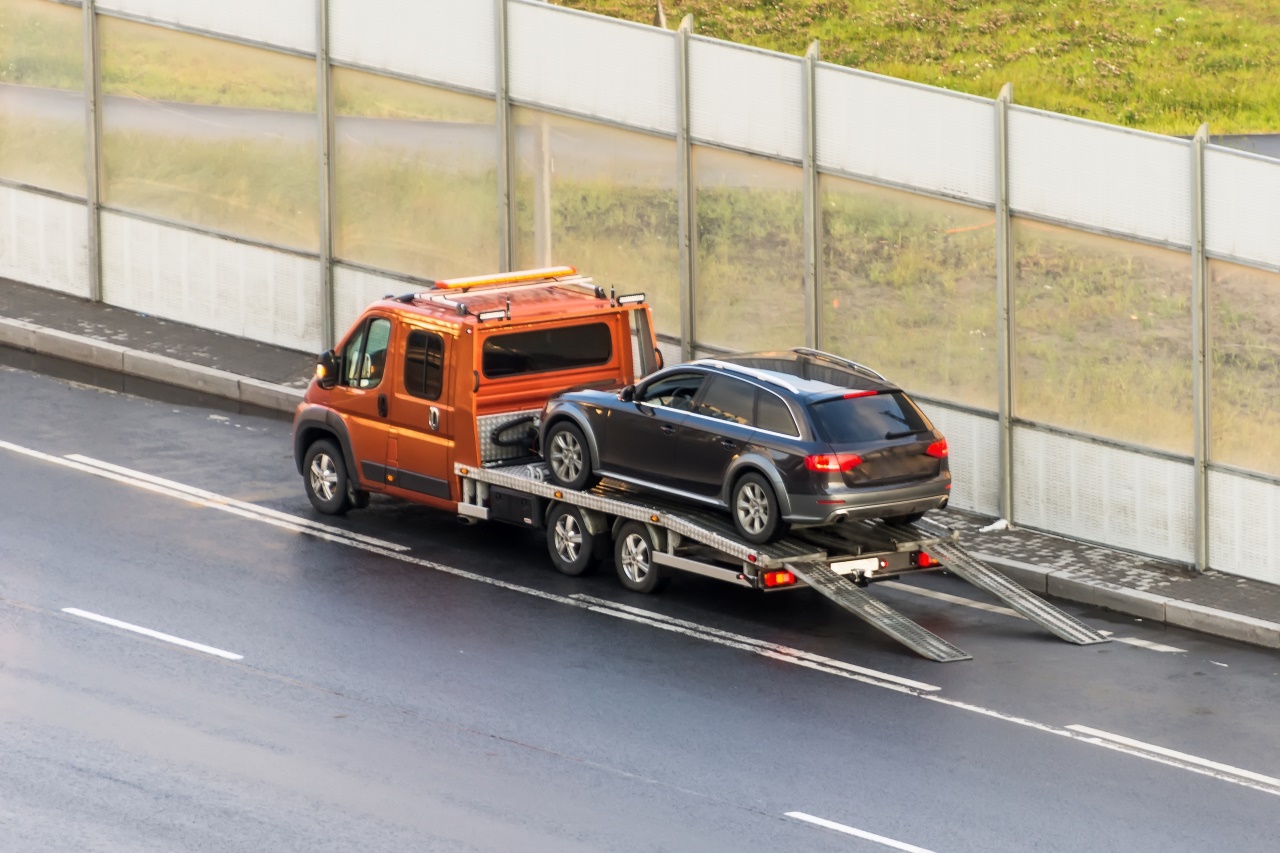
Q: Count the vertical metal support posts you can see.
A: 7